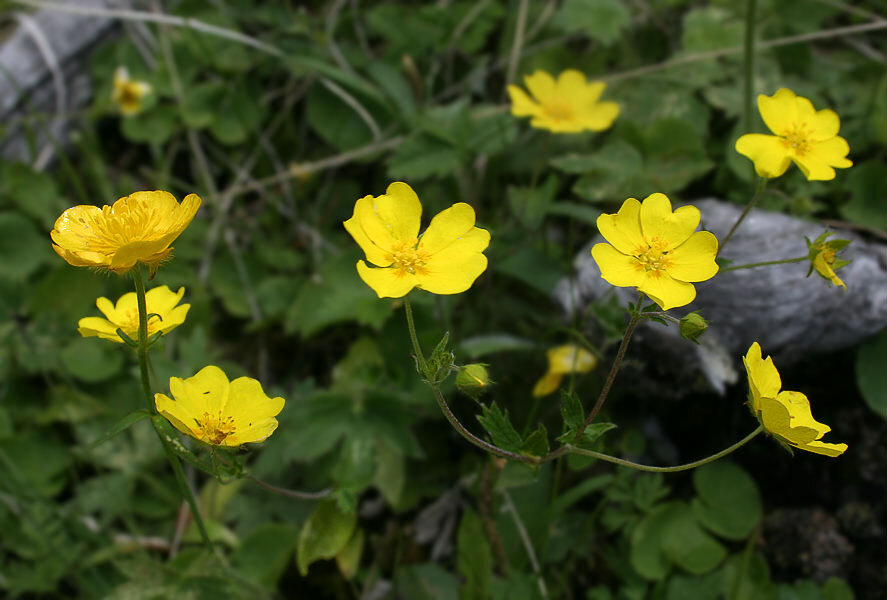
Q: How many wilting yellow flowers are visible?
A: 1